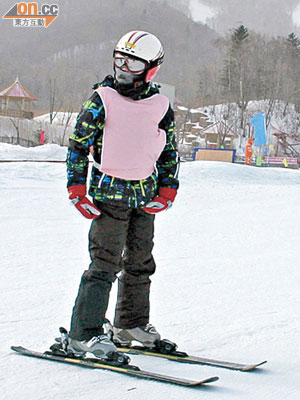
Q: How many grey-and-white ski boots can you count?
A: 2